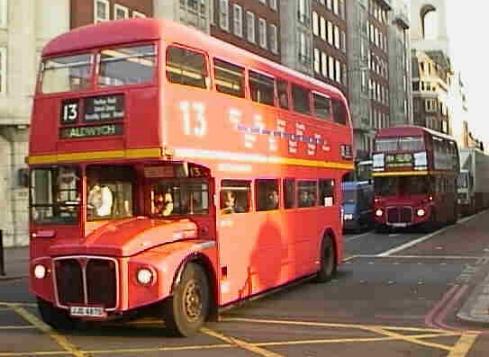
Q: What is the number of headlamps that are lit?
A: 4